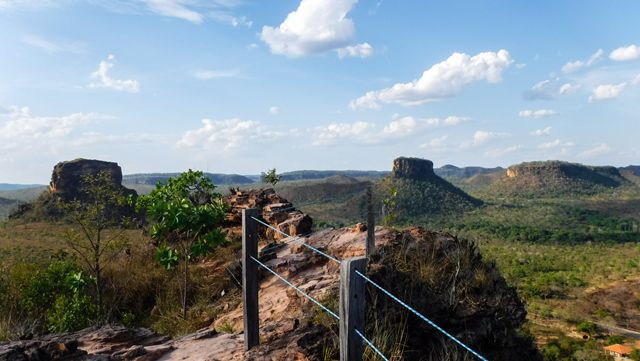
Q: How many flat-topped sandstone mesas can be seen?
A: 3